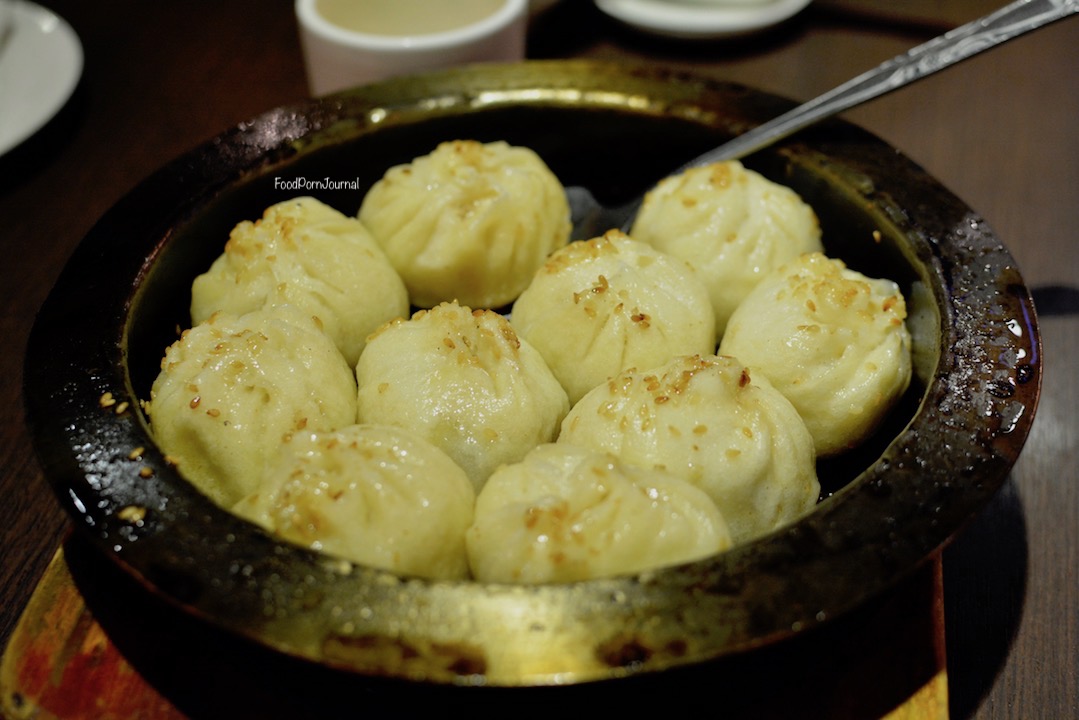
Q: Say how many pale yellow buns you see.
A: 10